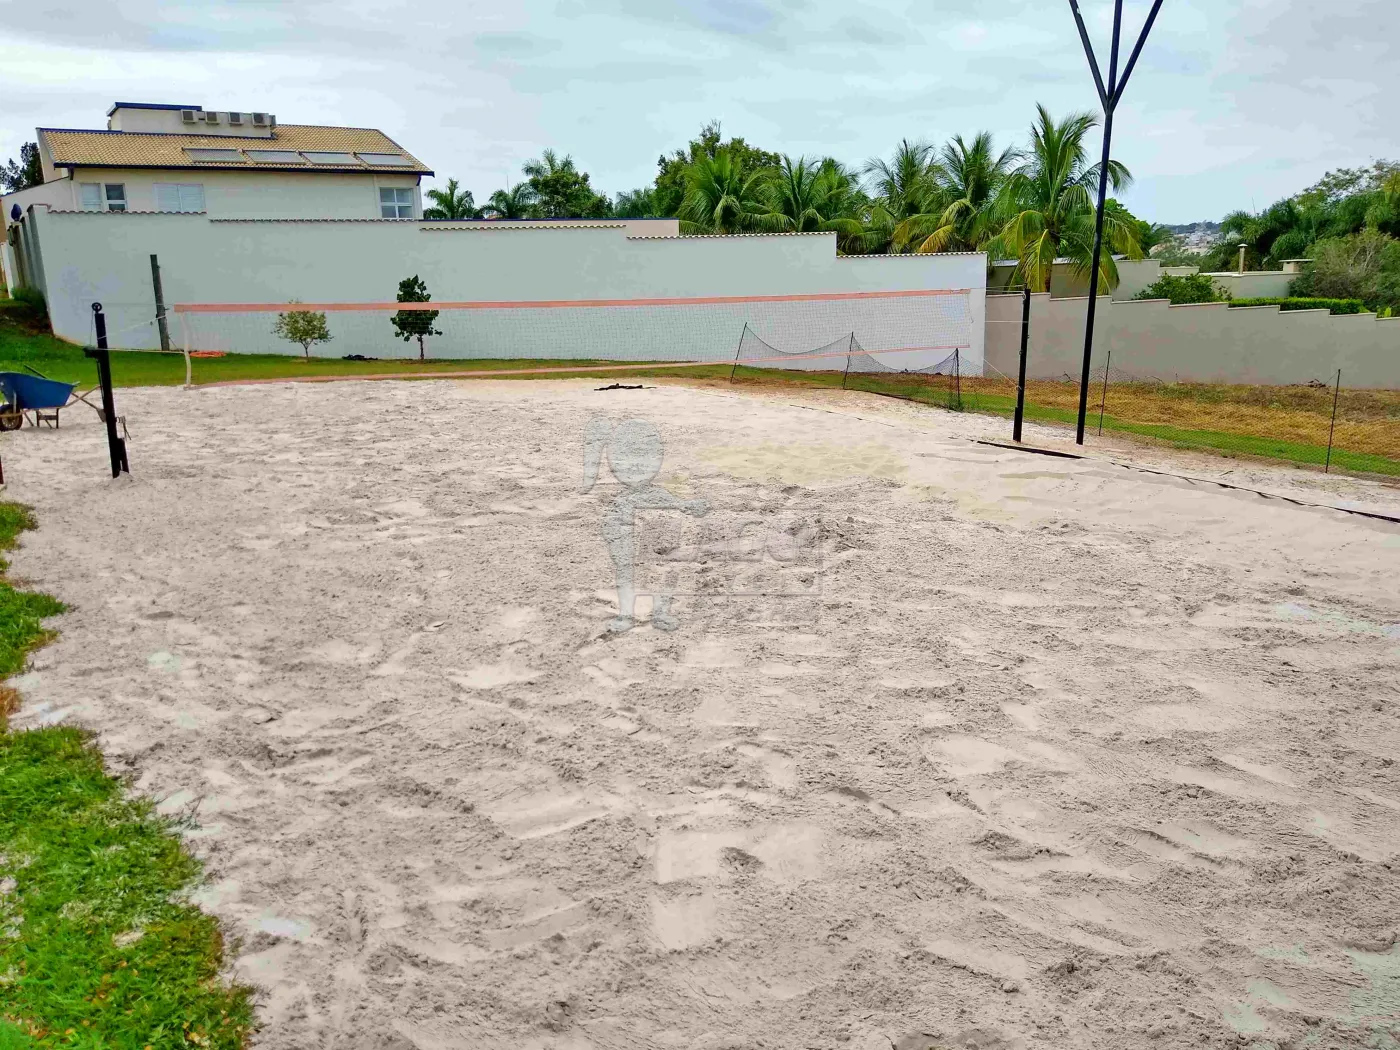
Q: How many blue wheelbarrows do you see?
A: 1